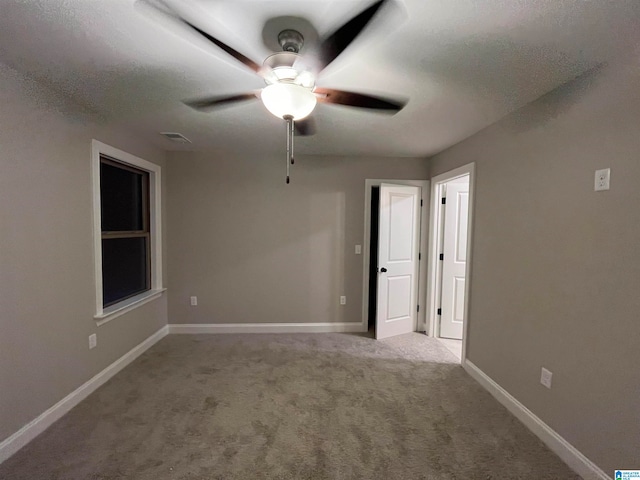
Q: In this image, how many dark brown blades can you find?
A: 5